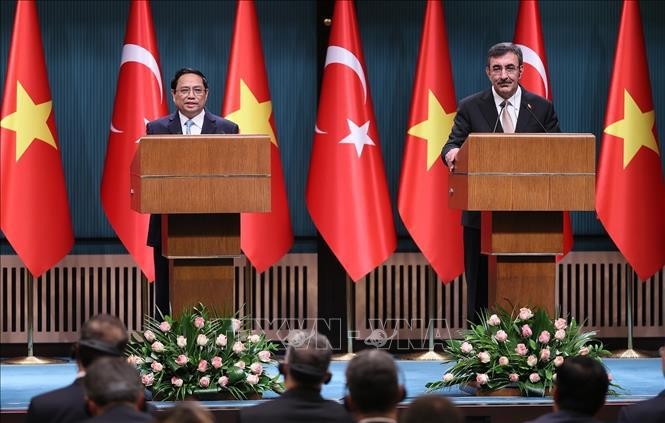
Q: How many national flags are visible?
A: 7